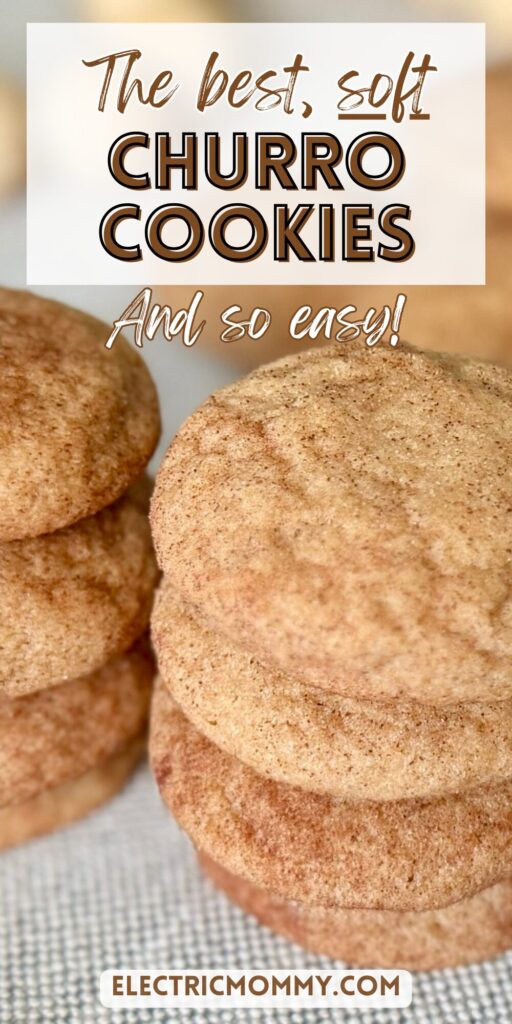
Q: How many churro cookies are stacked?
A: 8